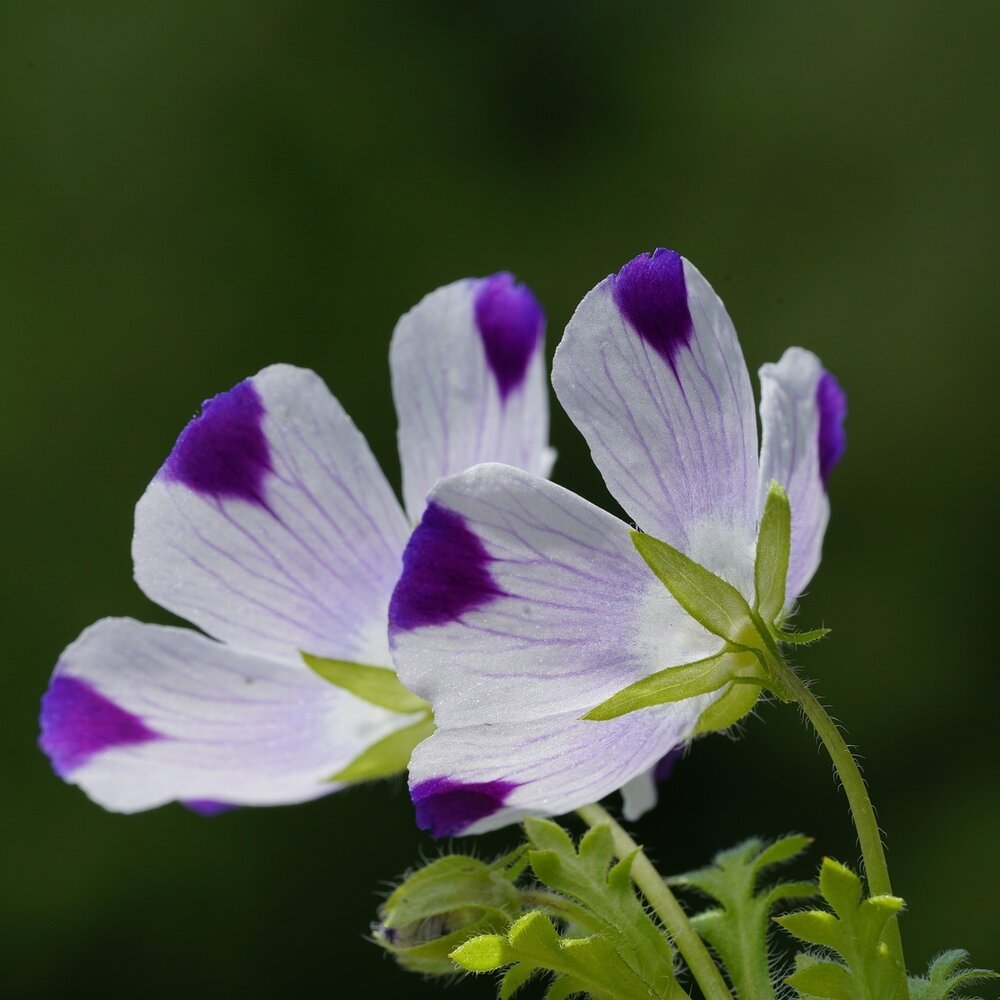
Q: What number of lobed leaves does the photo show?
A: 5